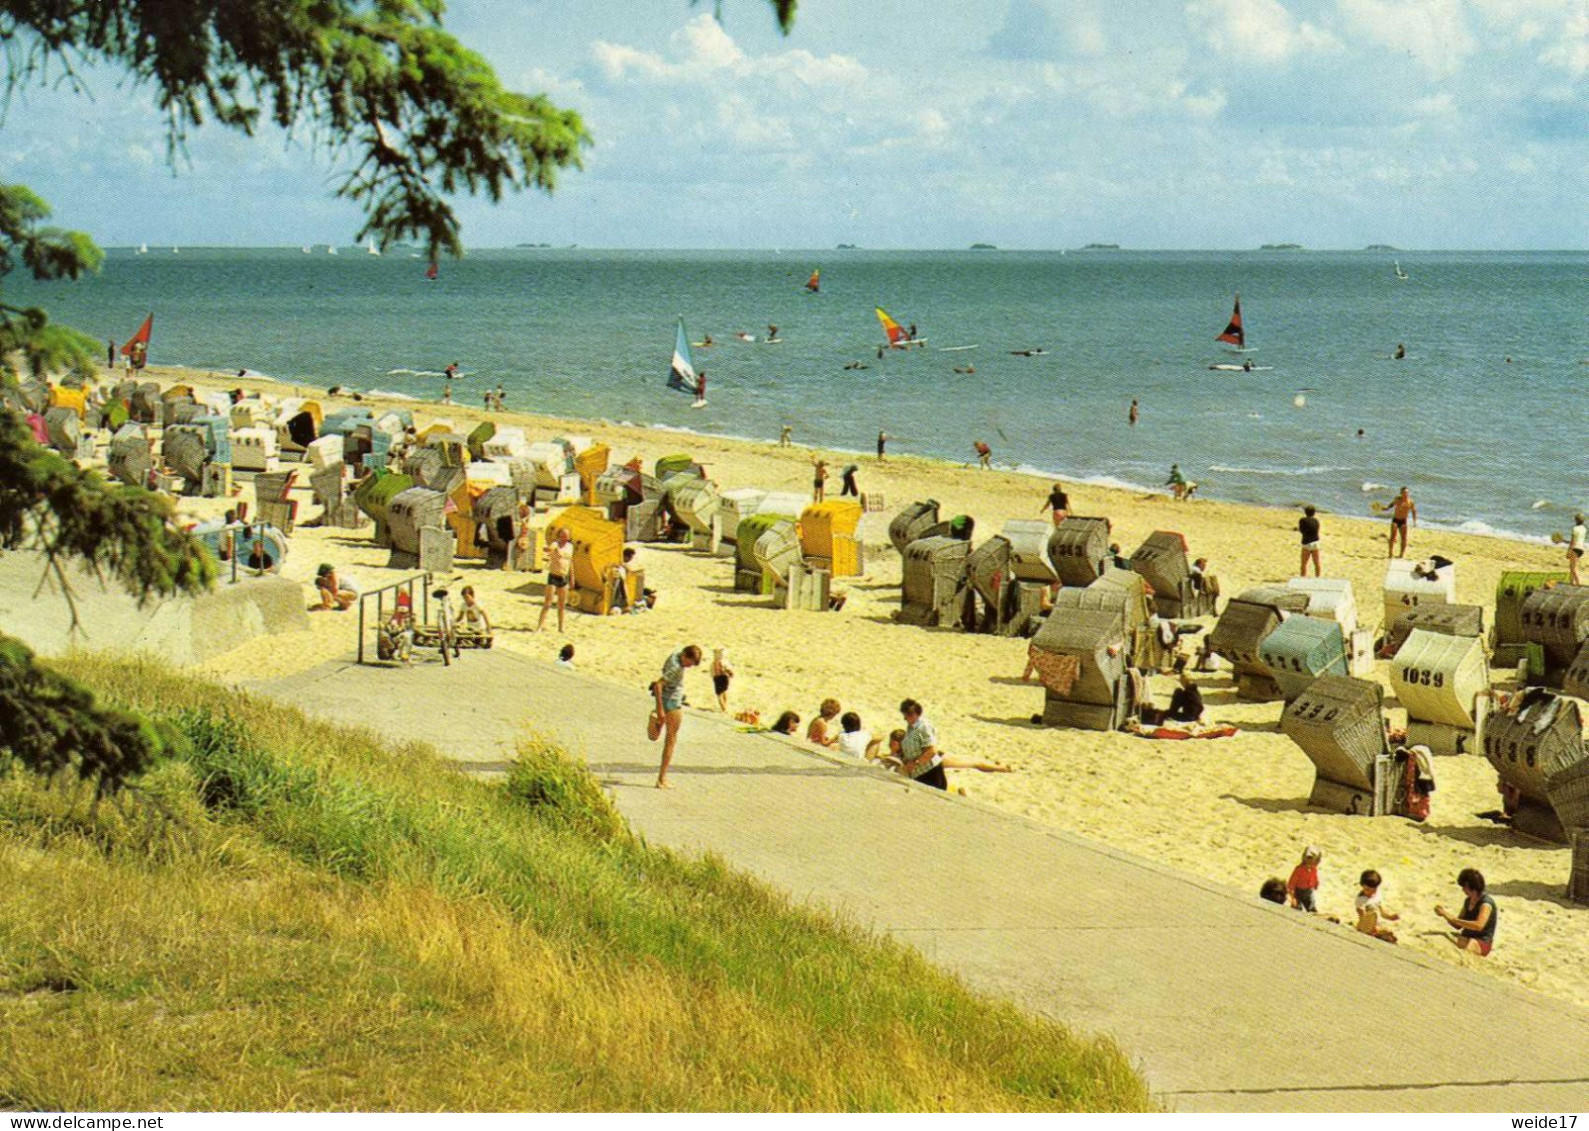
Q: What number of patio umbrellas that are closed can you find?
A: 0